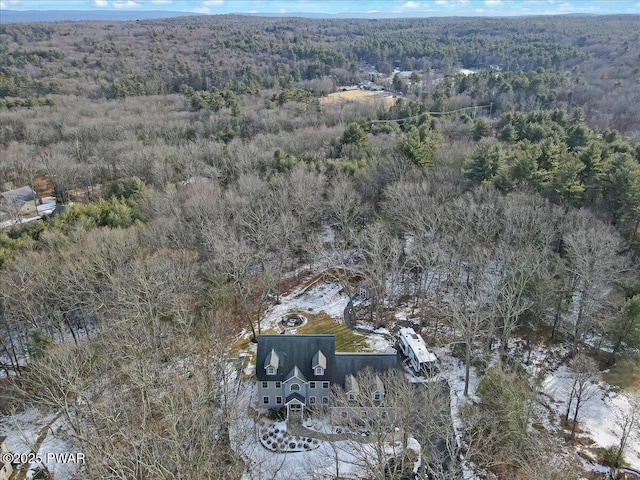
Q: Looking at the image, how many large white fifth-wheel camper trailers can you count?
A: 1